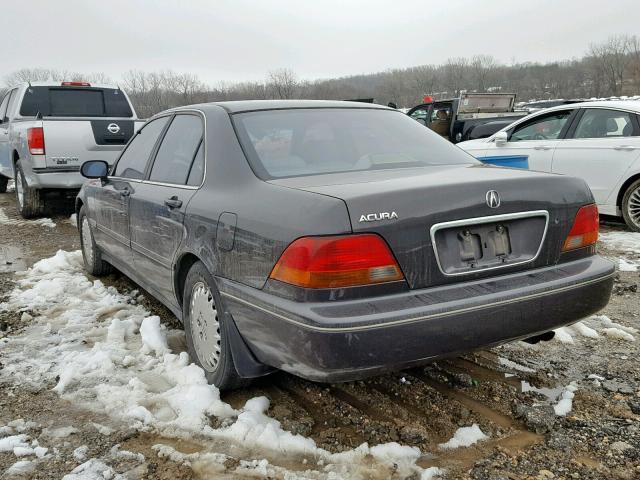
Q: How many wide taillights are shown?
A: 2